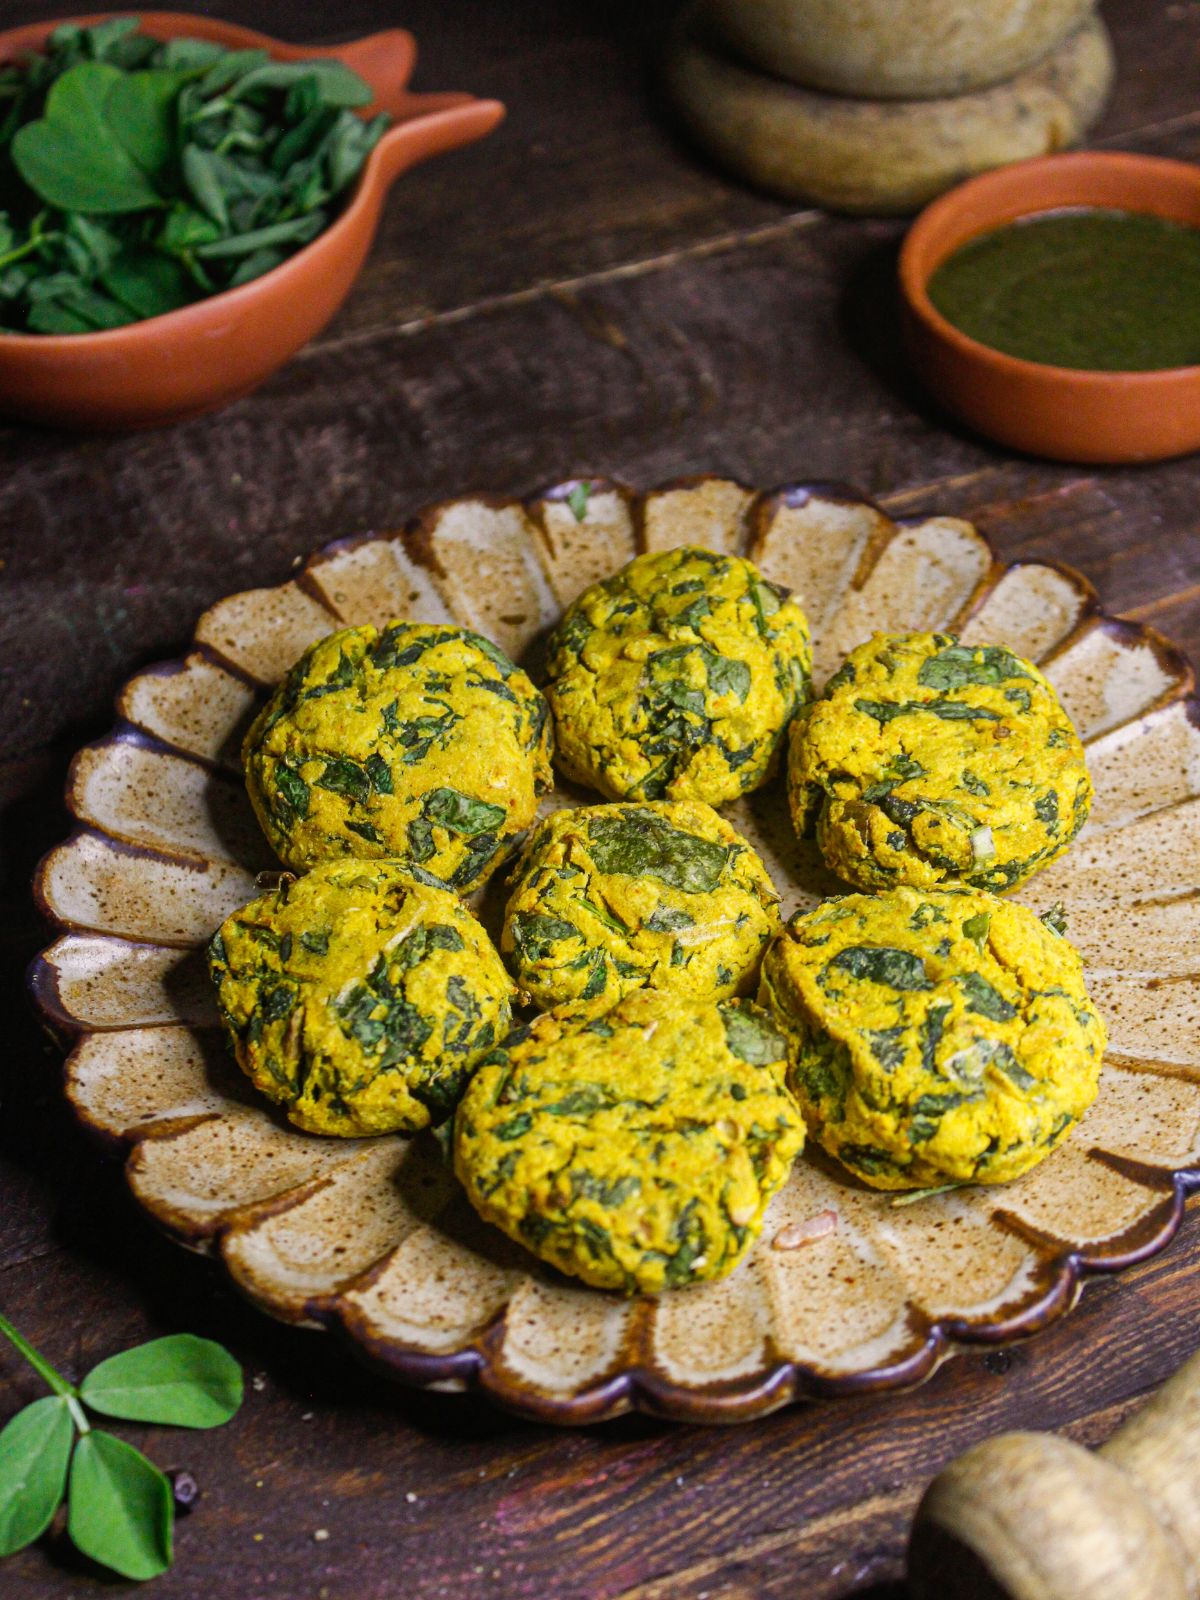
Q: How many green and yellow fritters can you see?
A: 7